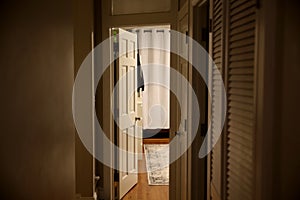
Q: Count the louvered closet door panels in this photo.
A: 2